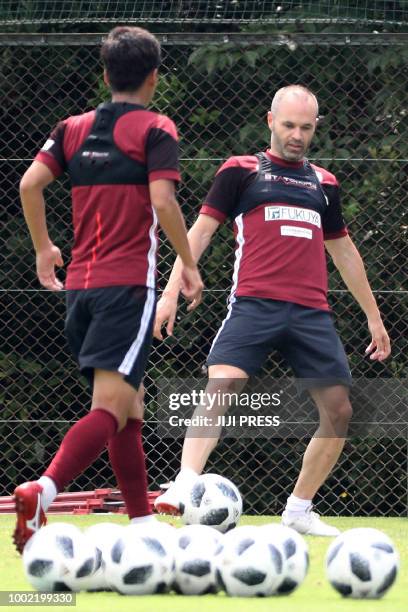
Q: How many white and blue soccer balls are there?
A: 8